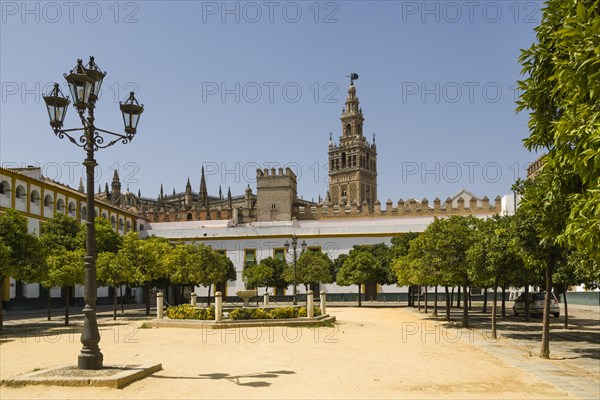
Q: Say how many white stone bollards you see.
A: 6